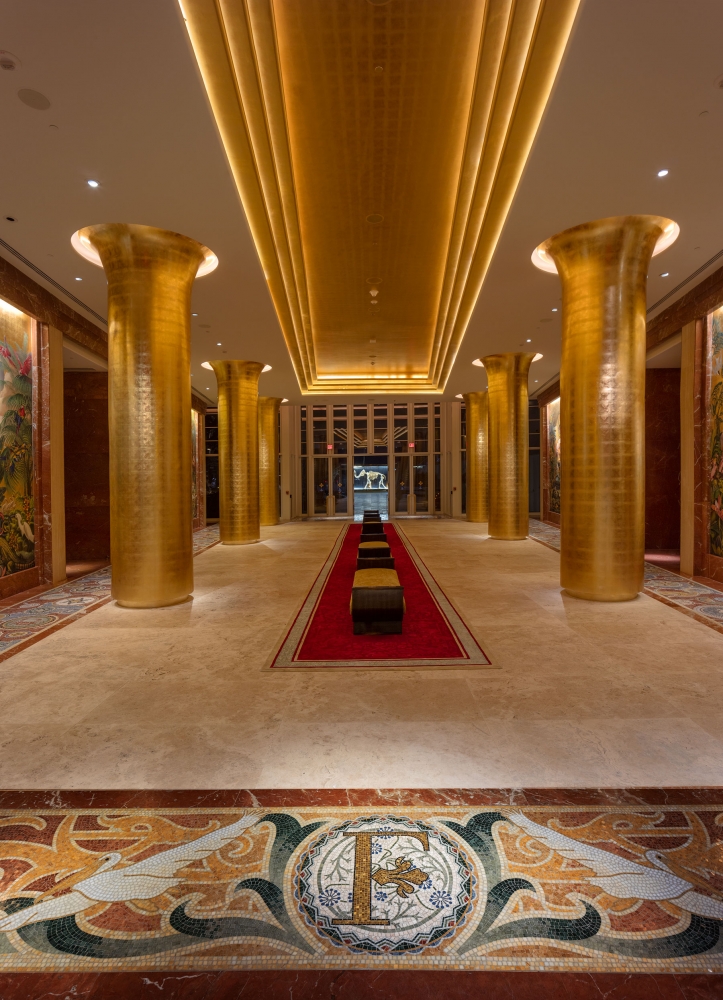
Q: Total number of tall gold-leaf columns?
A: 6